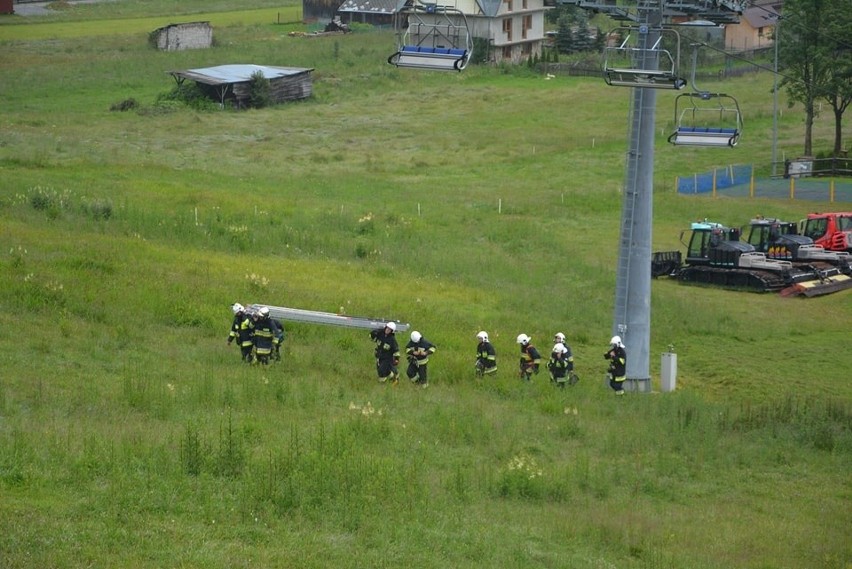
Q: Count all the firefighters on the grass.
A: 10